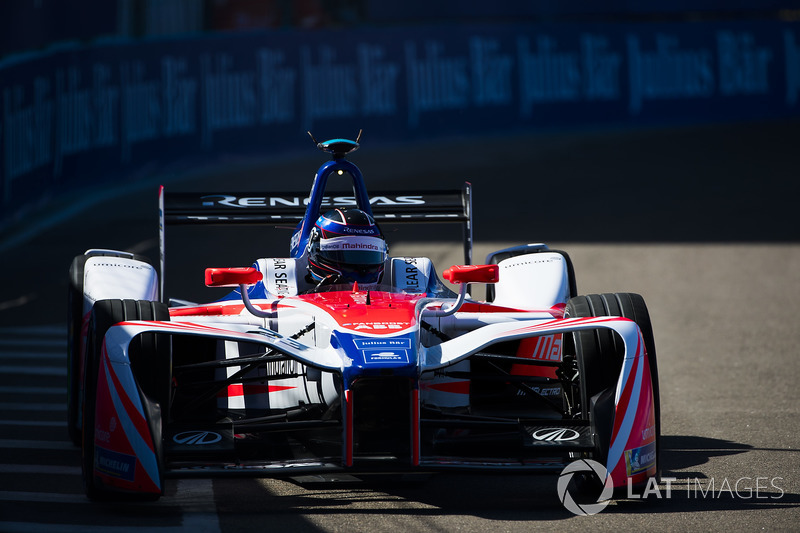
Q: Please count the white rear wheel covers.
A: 2